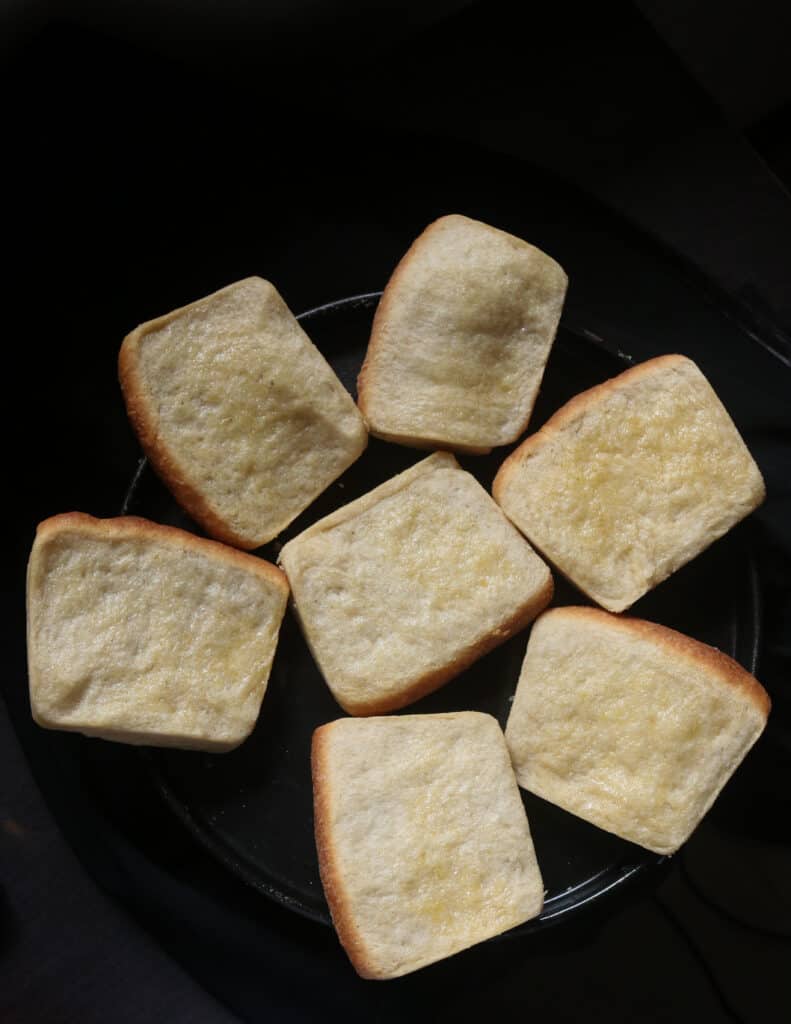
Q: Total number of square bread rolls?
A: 7